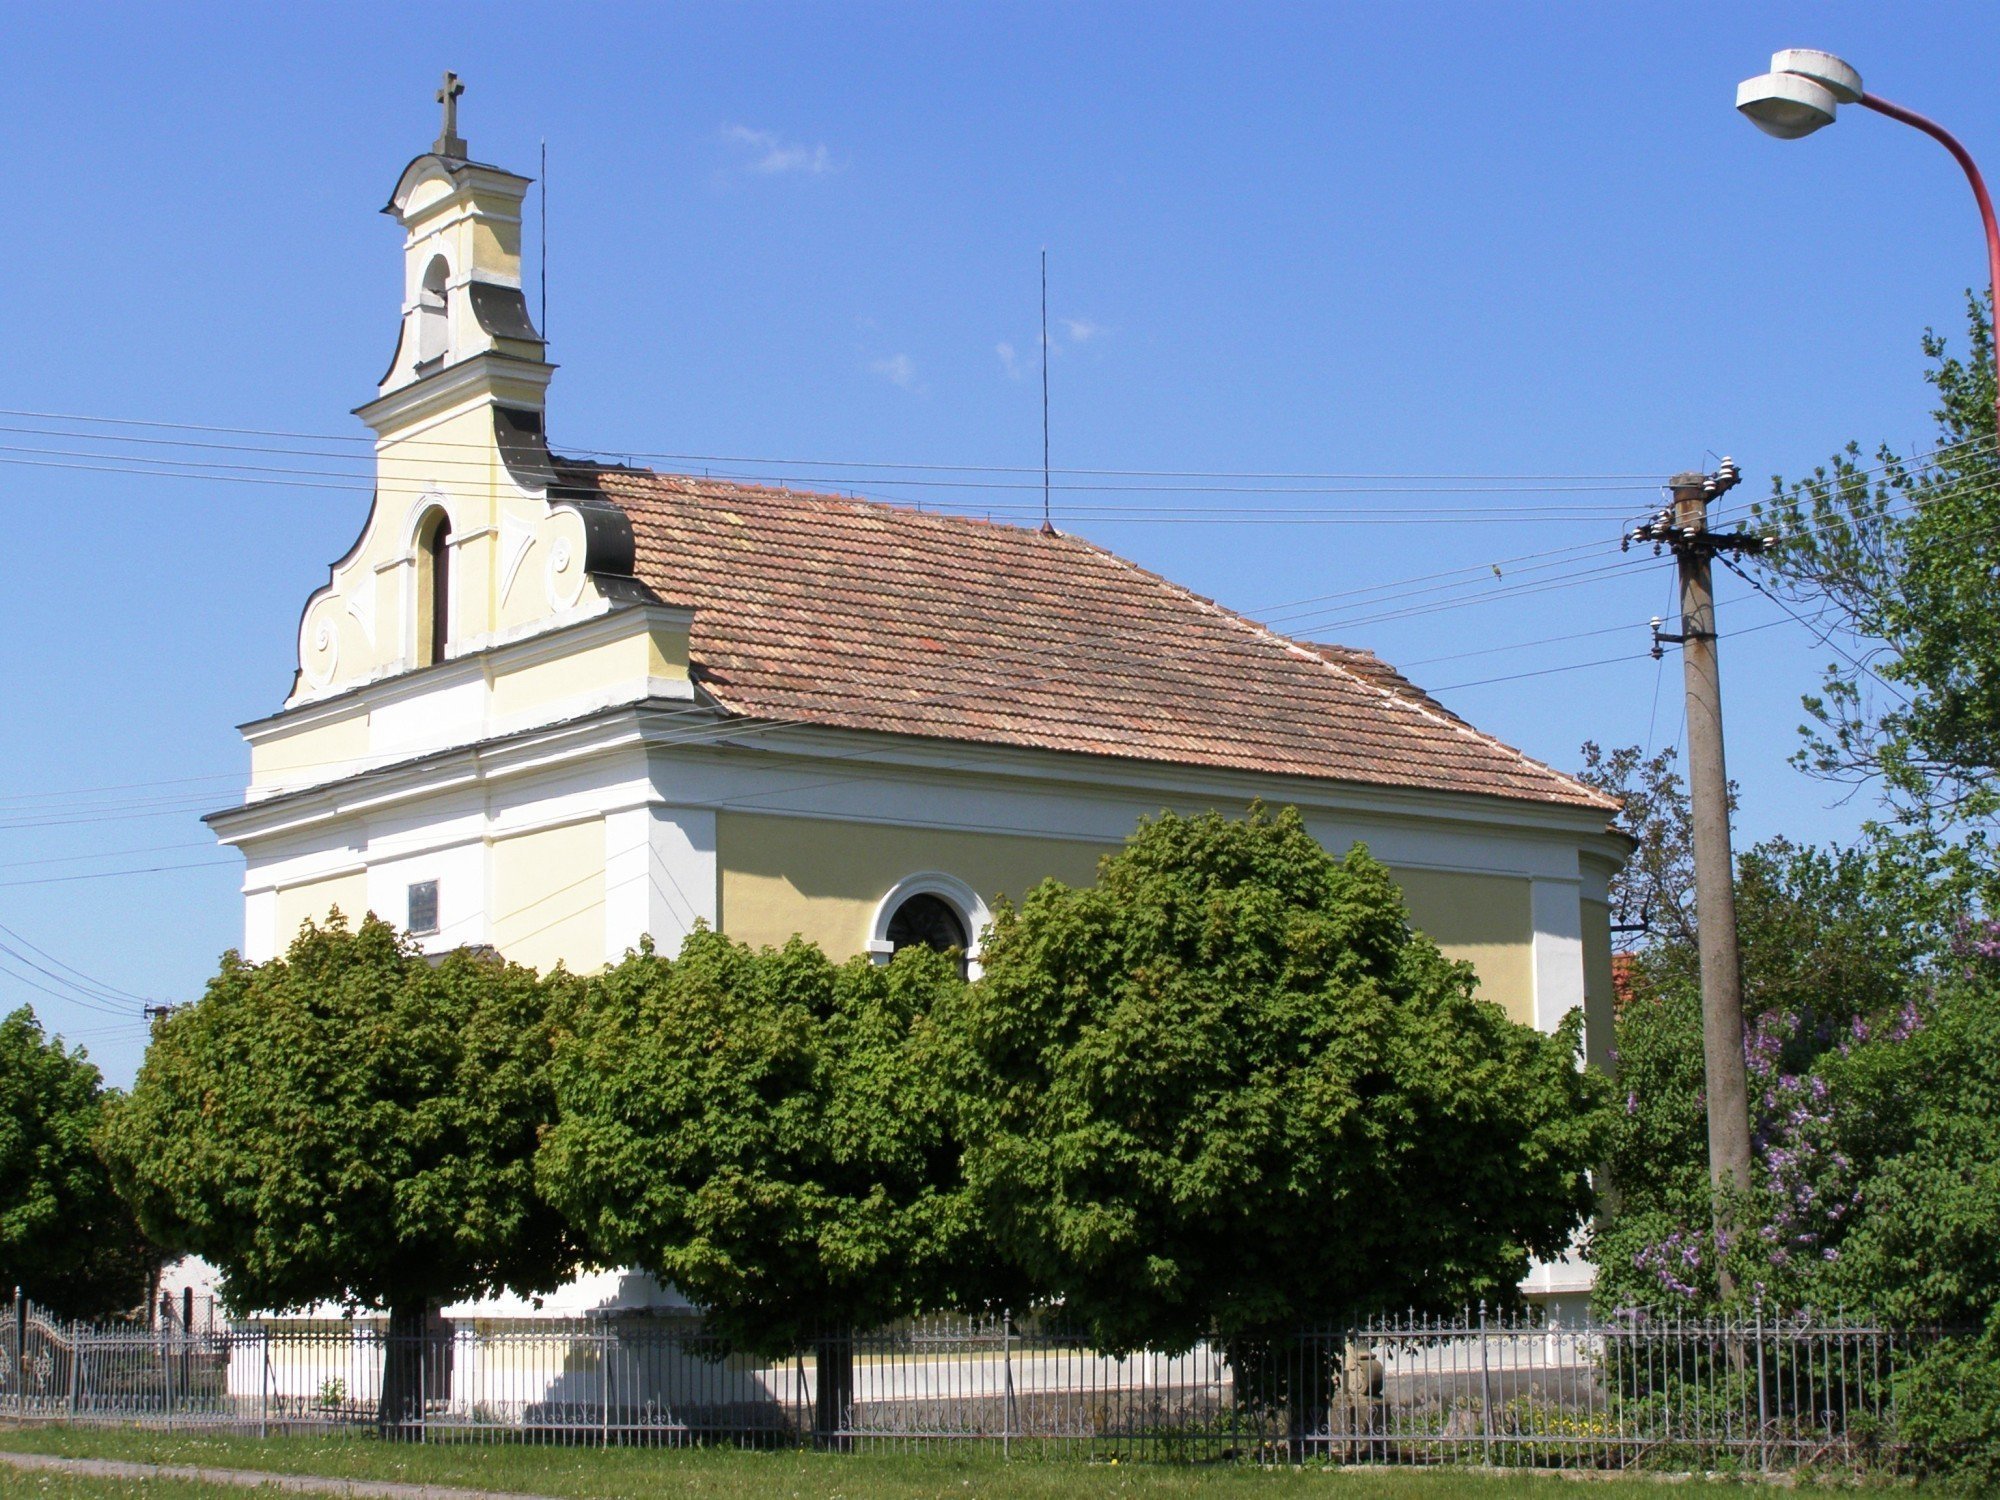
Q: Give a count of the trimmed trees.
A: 3